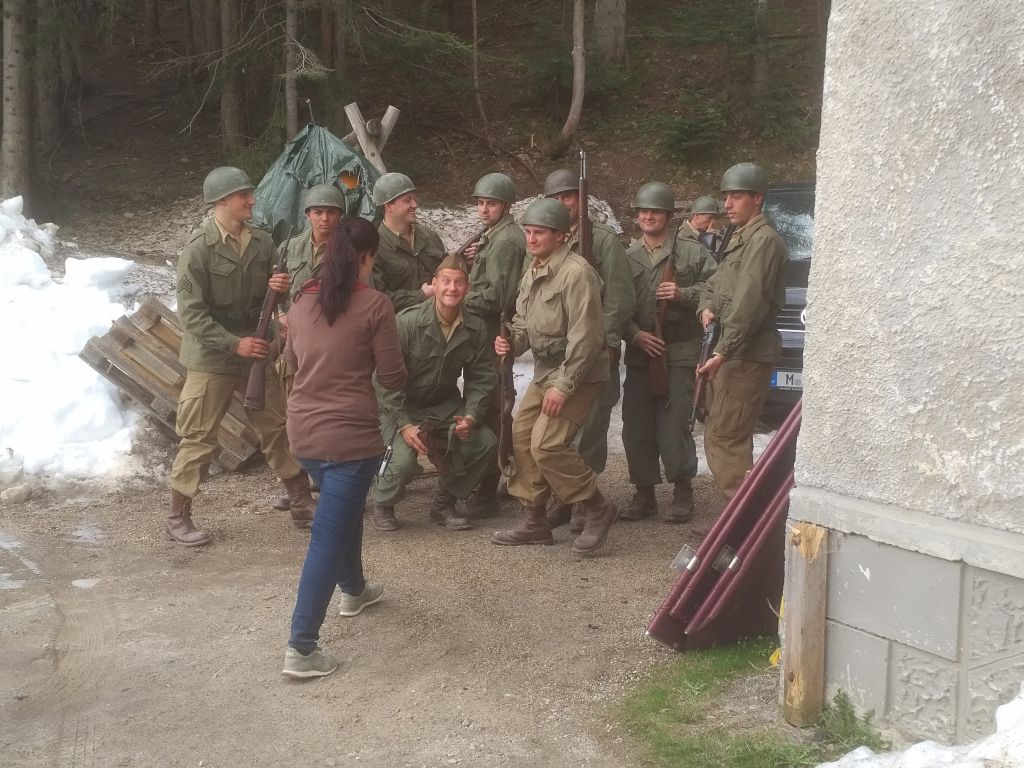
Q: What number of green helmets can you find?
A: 9